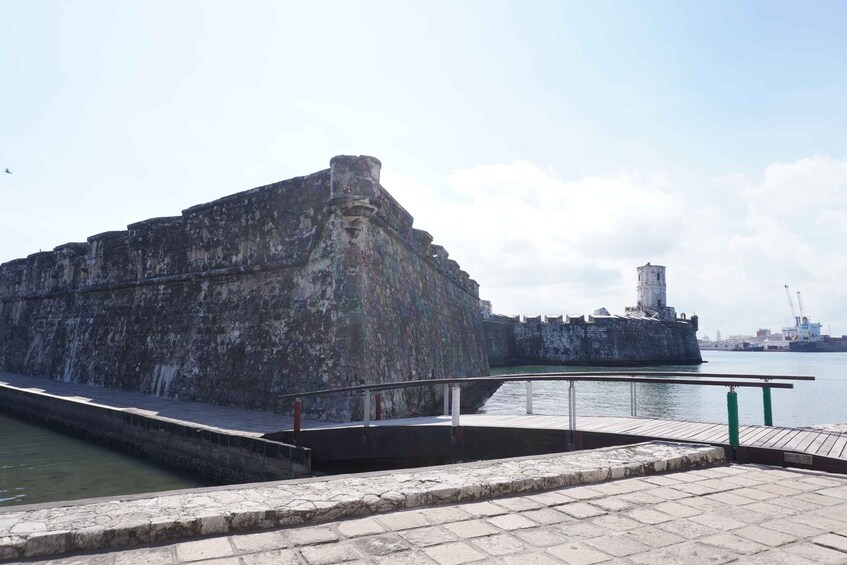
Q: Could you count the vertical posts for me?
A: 10